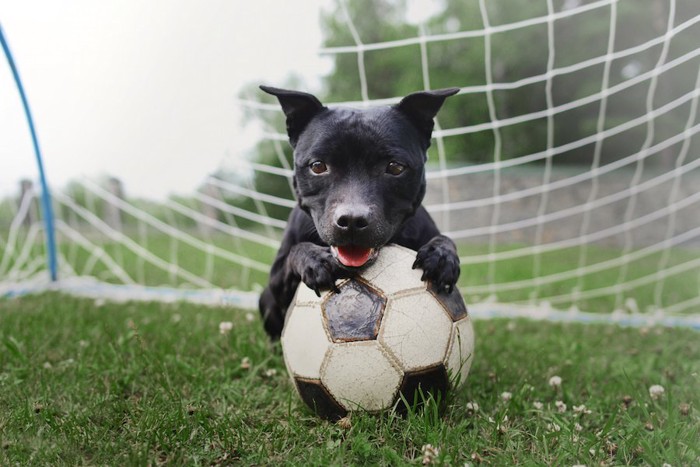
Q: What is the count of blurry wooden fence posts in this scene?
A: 3